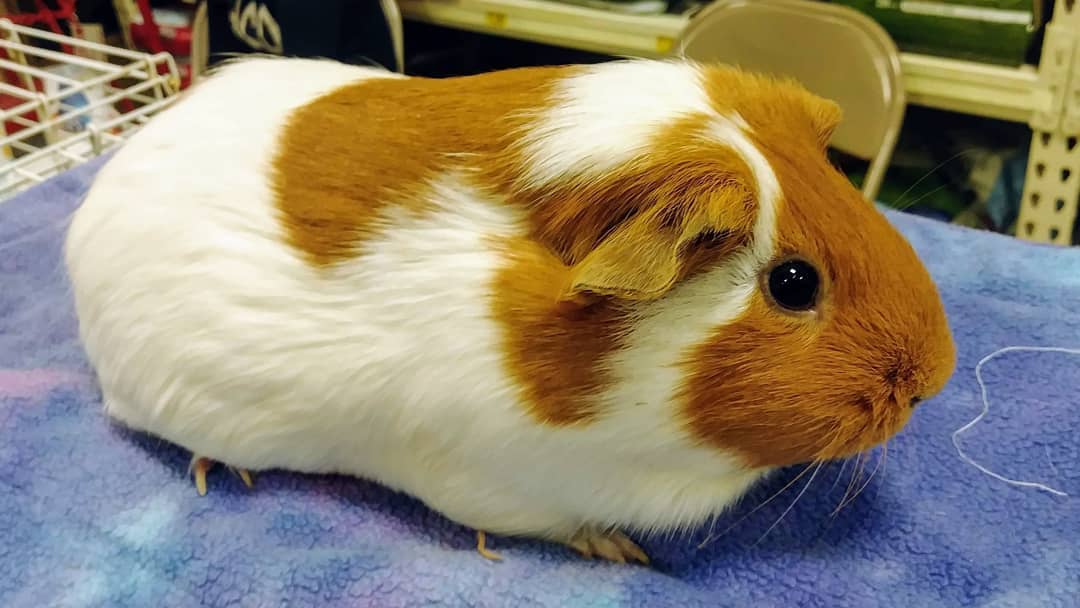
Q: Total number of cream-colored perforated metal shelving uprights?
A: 1